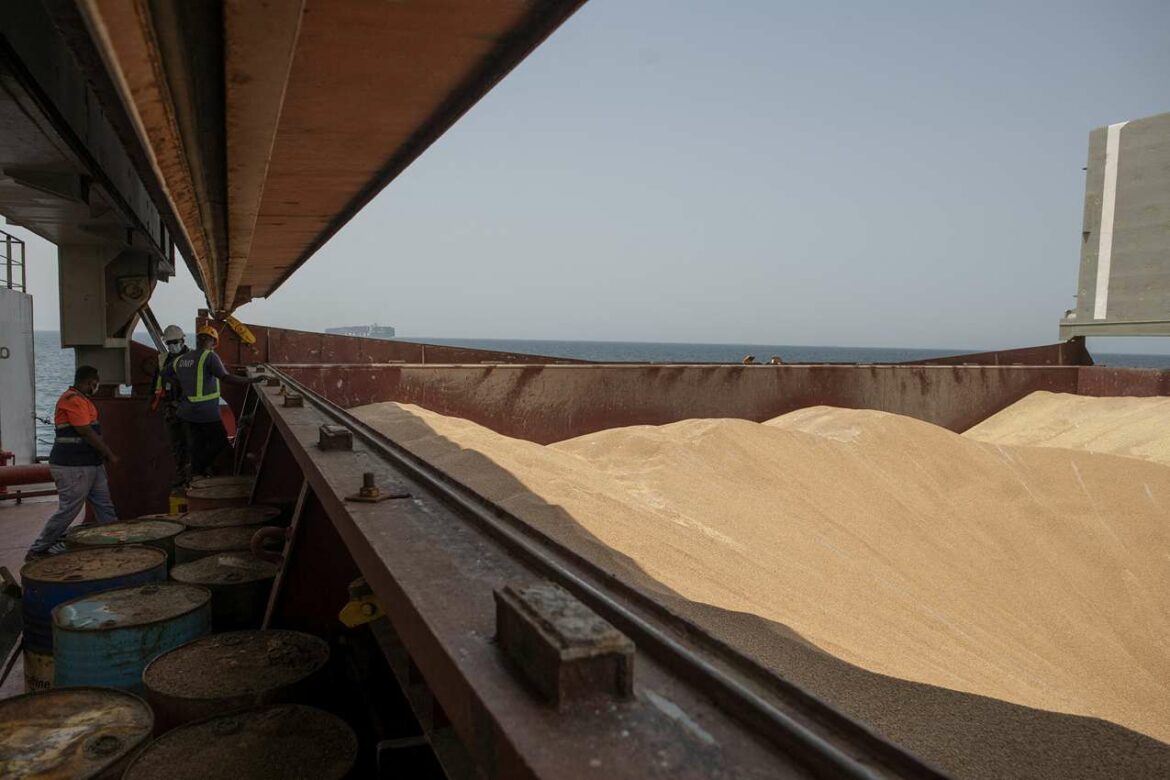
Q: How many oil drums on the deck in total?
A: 12